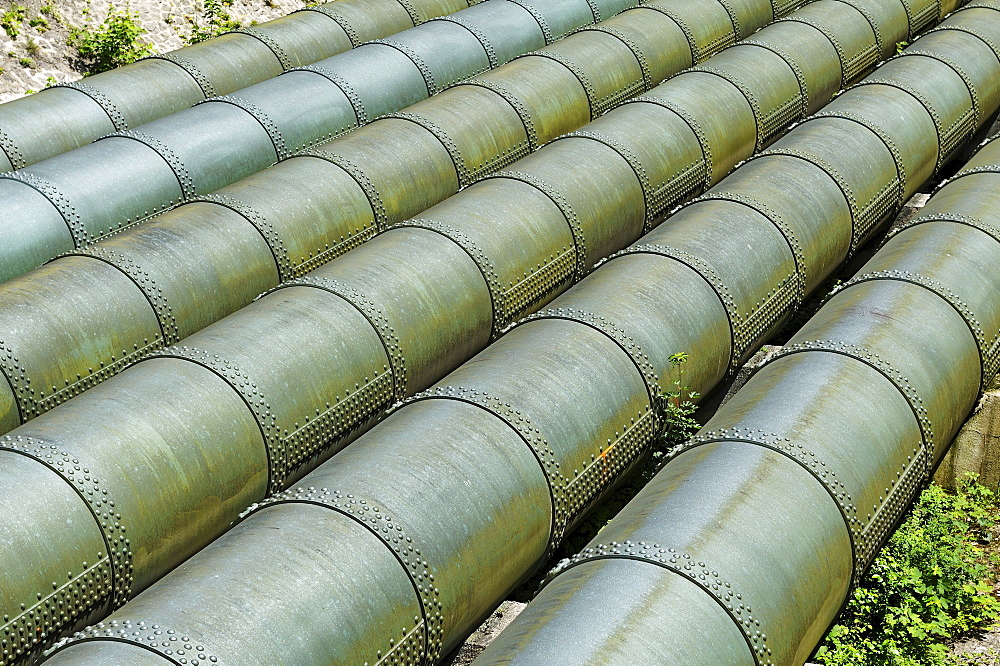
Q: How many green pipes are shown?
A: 6